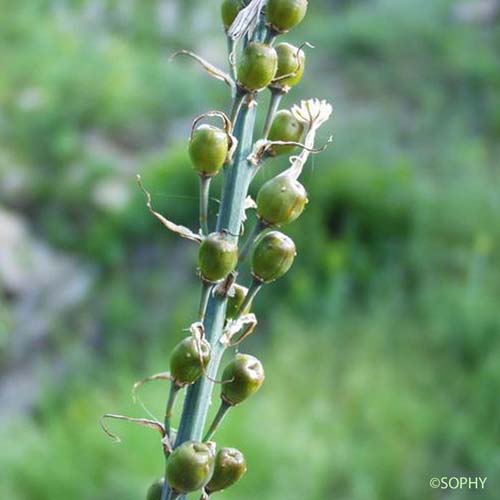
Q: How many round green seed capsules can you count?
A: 15